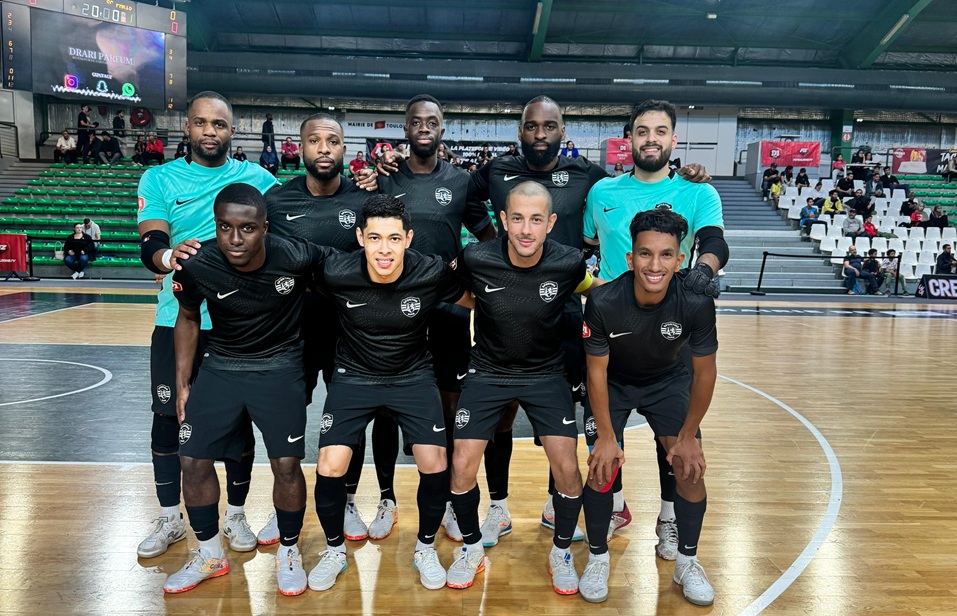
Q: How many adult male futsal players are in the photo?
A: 9